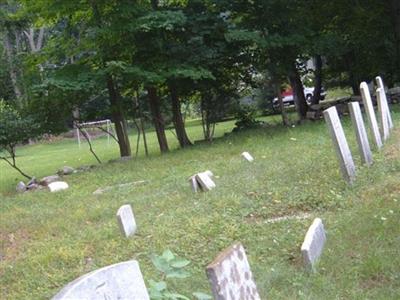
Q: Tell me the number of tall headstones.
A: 5